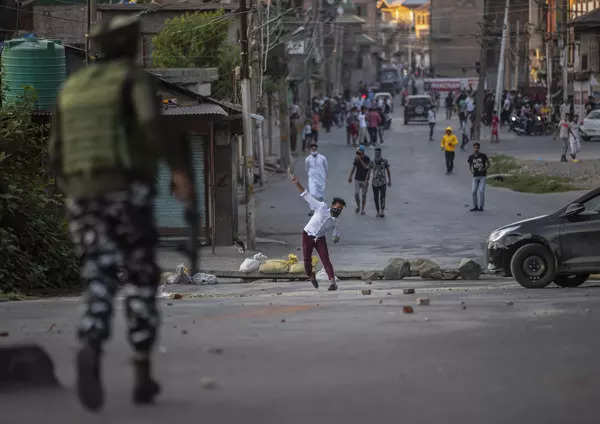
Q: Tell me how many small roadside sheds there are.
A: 1